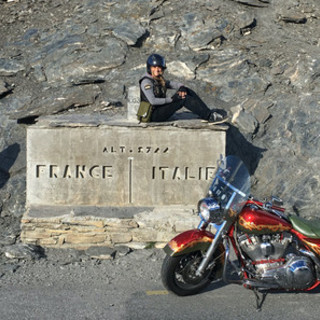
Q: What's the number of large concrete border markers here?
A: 1